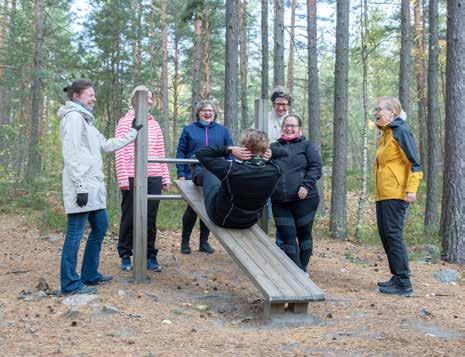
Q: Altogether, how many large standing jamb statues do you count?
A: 0